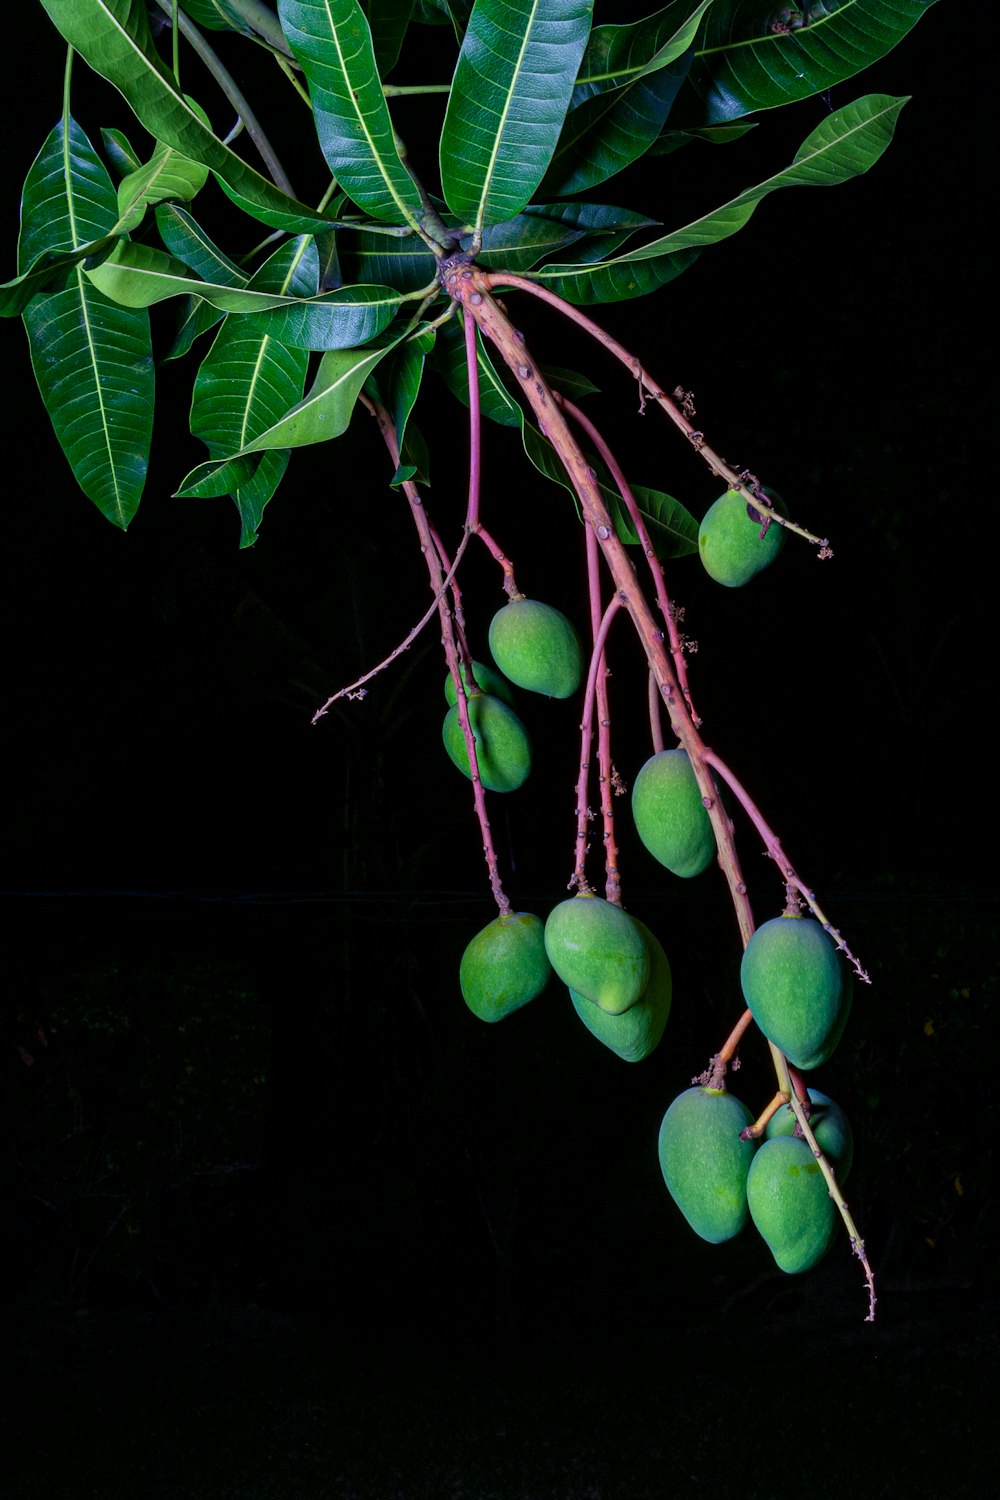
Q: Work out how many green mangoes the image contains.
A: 12